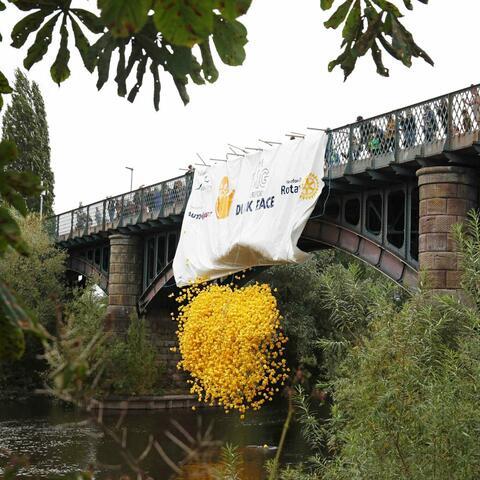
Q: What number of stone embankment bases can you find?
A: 2